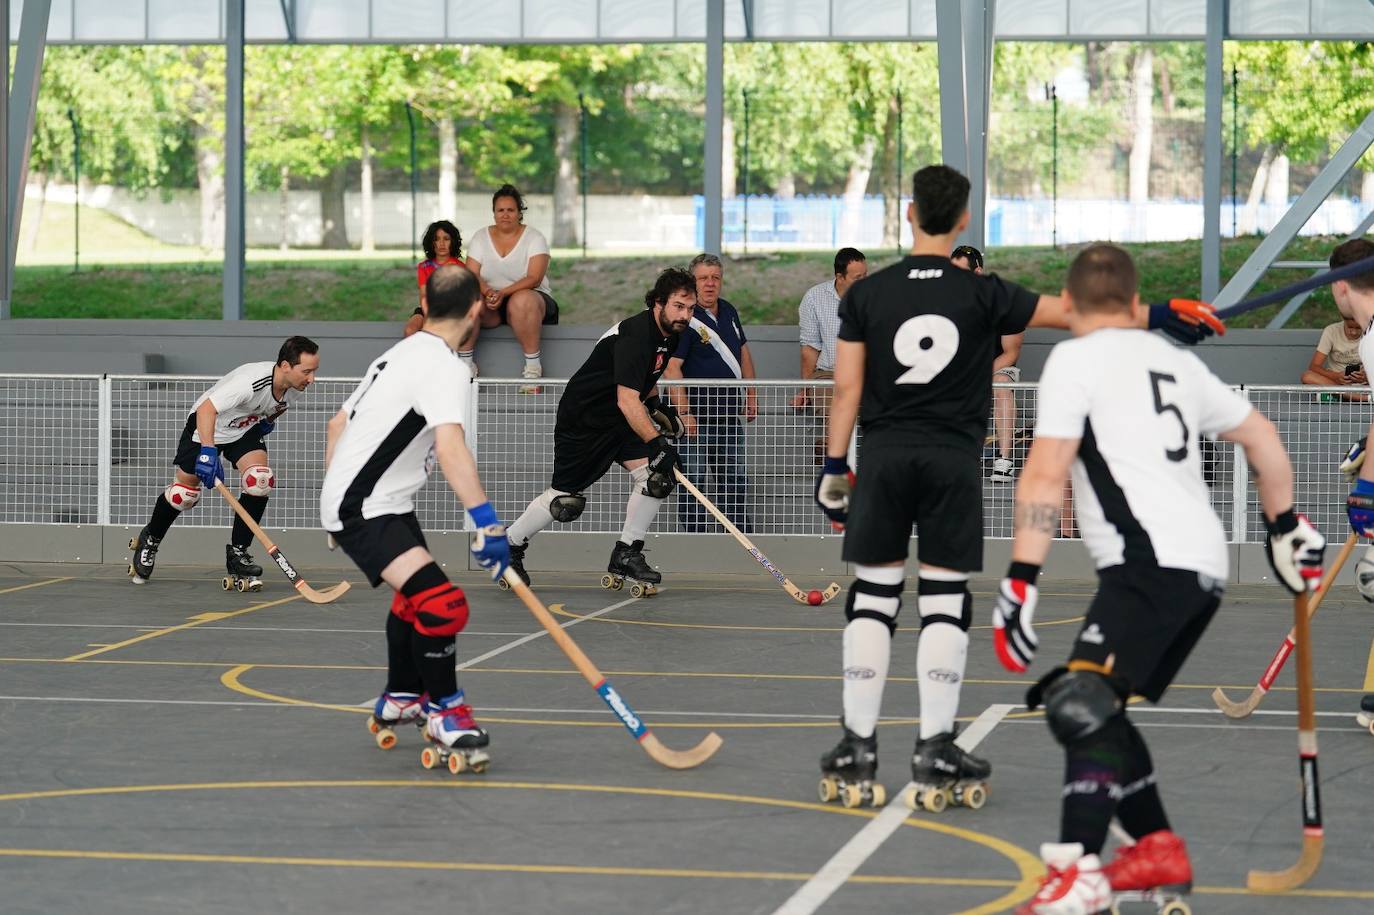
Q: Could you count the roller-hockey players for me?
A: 6